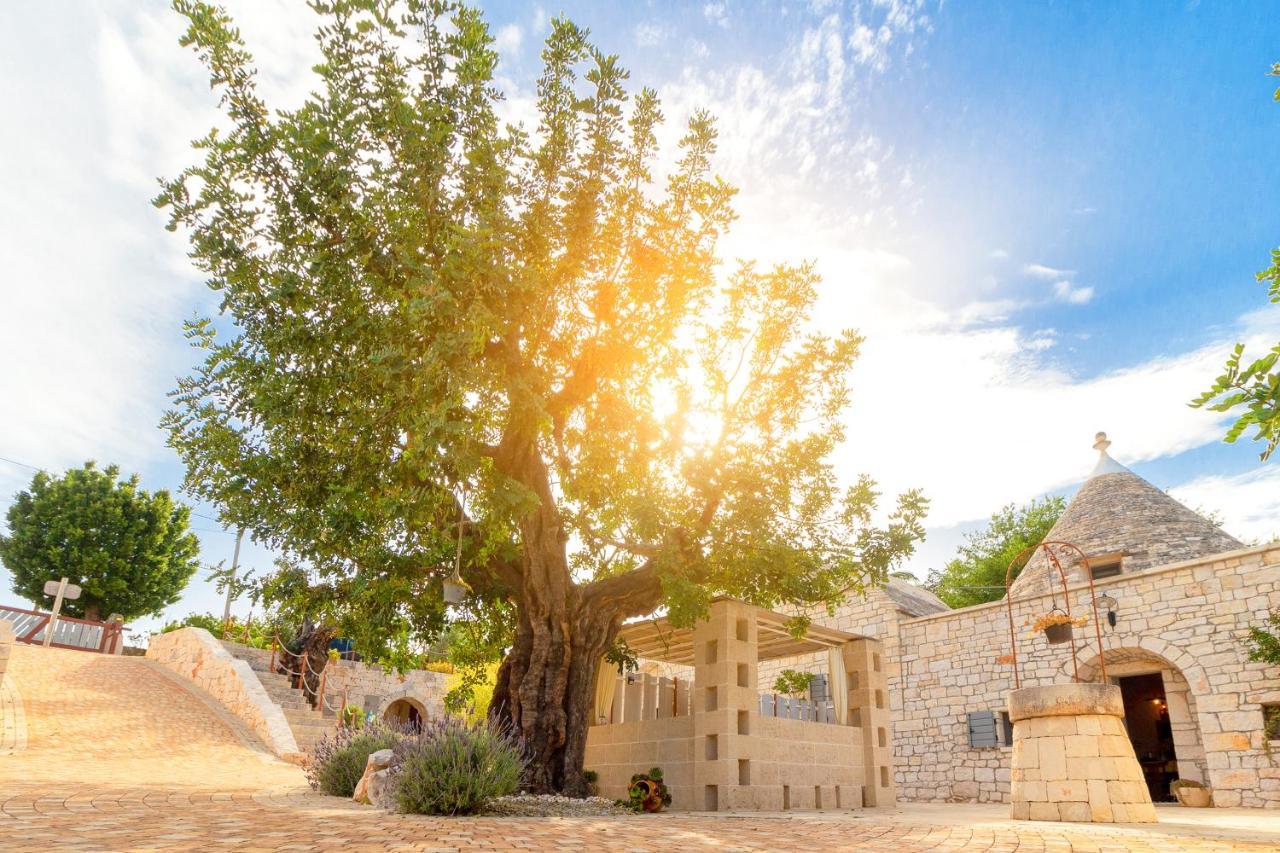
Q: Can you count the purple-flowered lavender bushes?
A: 2